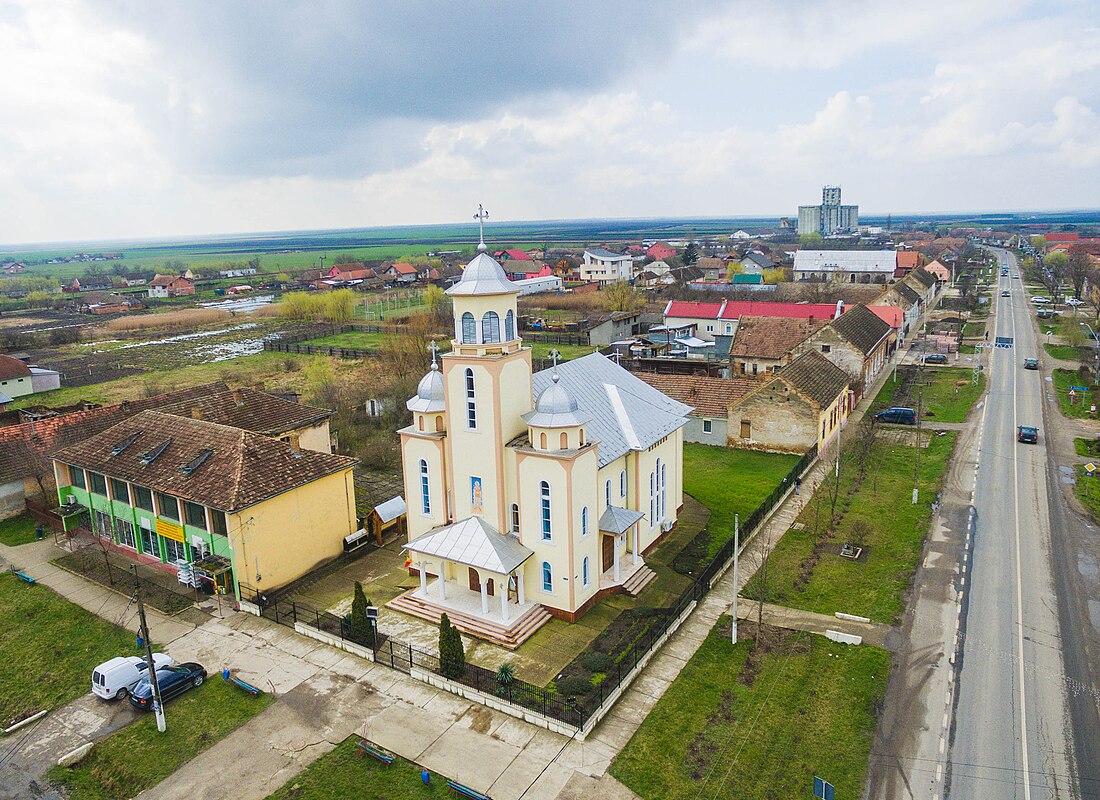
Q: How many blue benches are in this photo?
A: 4